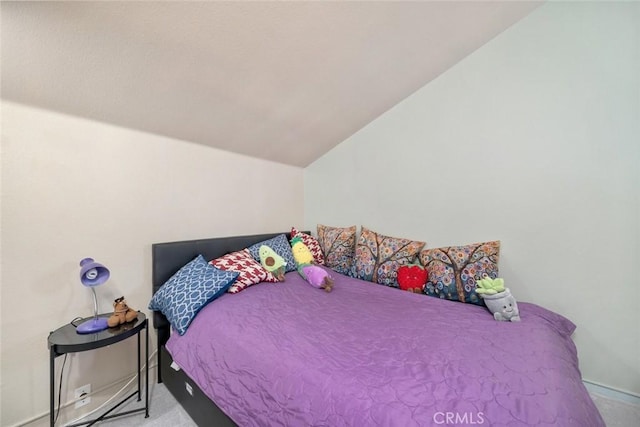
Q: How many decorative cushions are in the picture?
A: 7